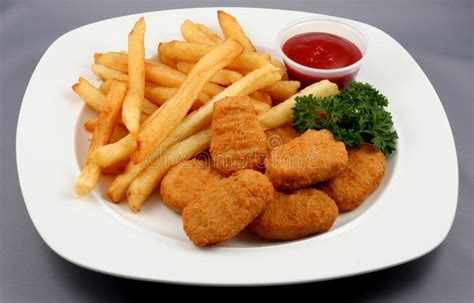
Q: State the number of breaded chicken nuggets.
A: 7